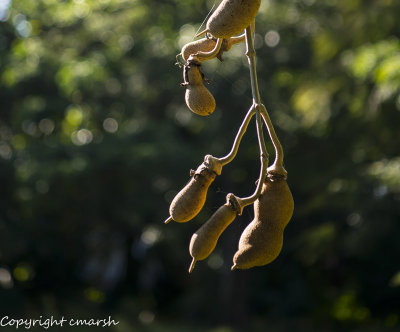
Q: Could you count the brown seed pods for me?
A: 6